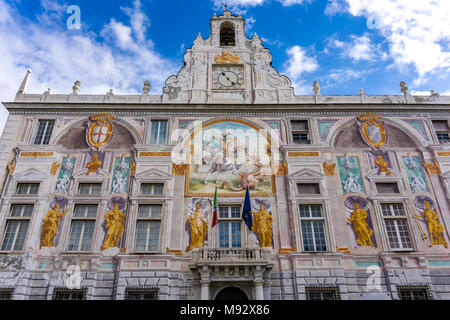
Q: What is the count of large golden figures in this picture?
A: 6